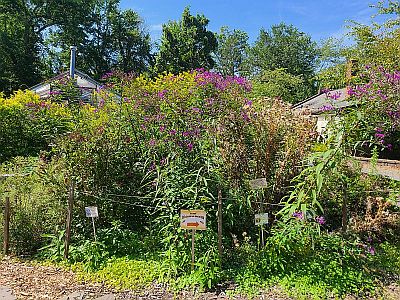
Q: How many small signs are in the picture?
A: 4